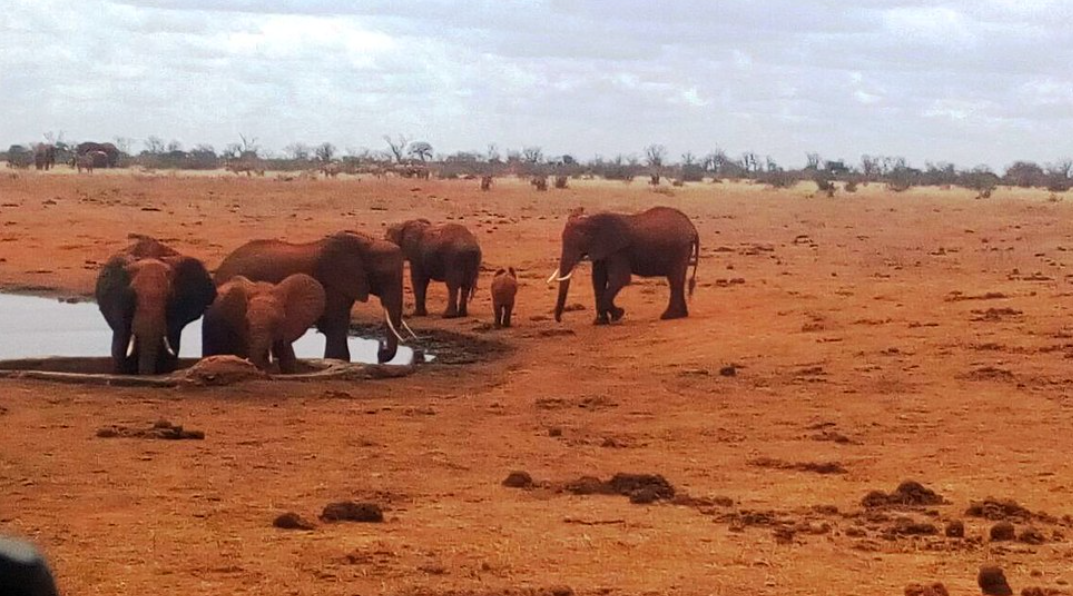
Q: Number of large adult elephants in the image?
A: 4